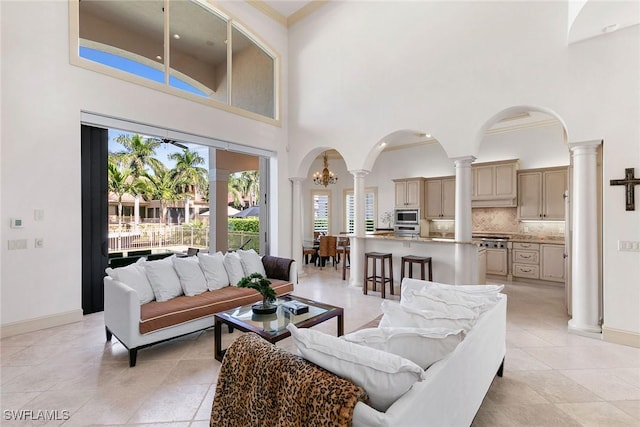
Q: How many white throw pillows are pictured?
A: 11